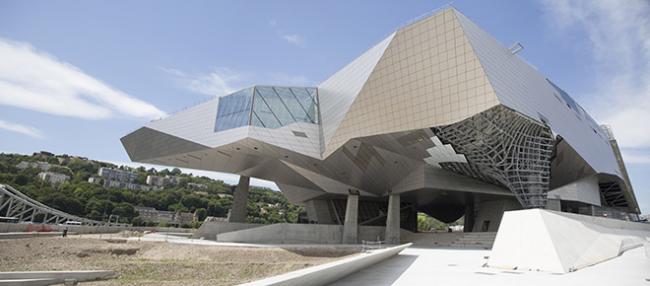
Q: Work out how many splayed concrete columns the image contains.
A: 3